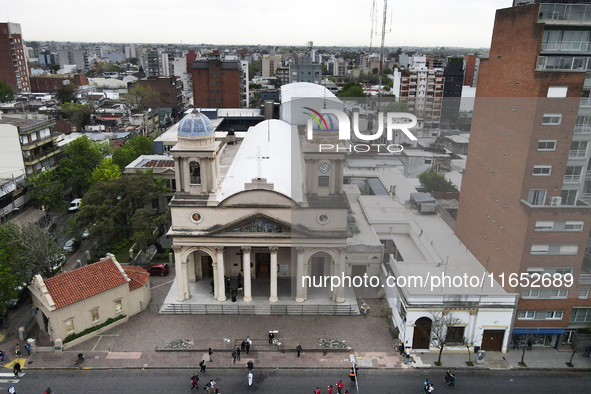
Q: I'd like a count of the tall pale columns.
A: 6